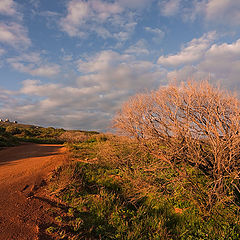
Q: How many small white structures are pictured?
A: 3